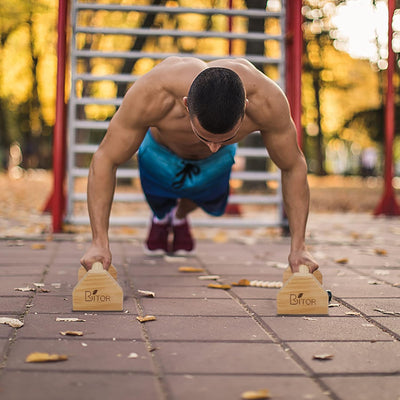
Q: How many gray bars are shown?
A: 10